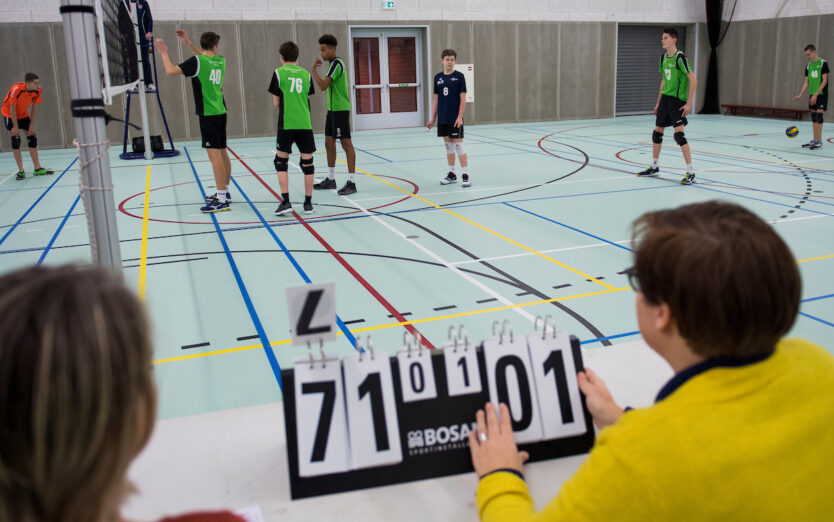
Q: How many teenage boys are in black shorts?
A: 7